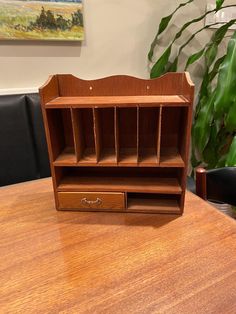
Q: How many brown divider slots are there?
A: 6